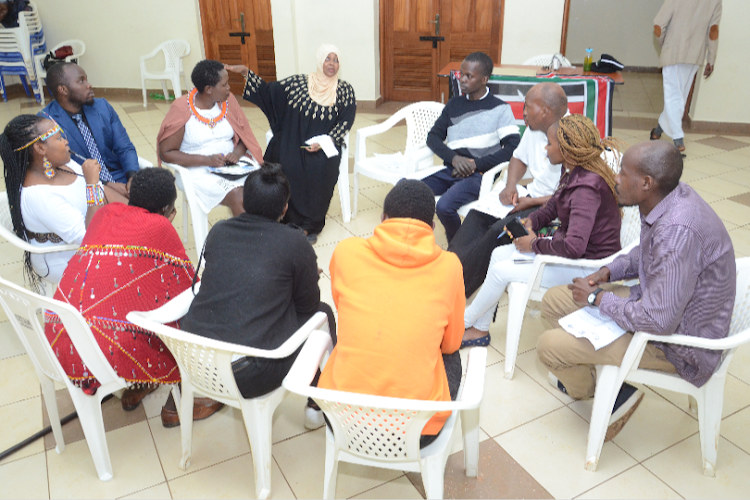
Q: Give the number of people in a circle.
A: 11